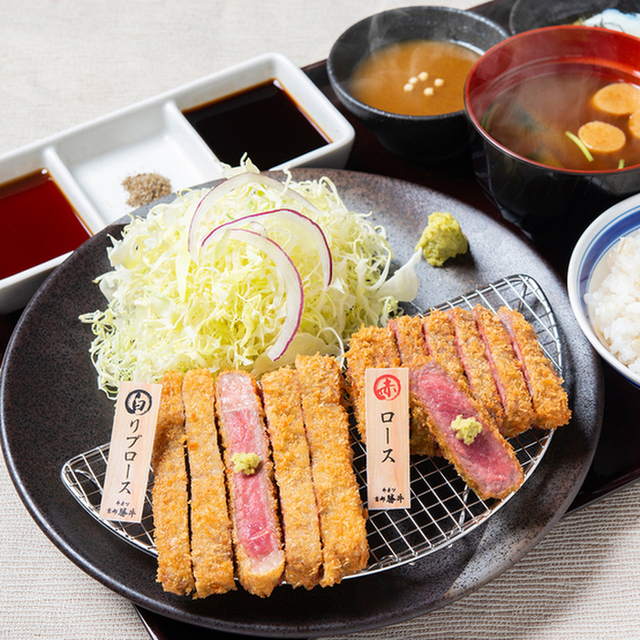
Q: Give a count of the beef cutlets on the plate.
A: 2